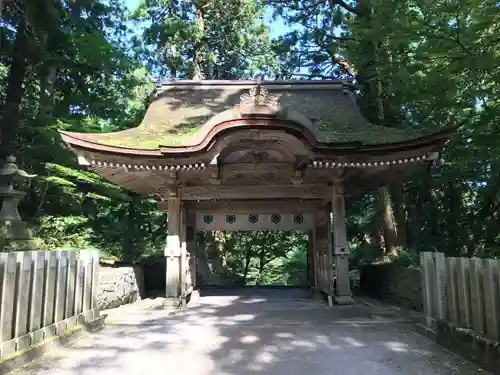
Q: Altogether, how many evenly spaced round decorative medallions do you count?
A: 5